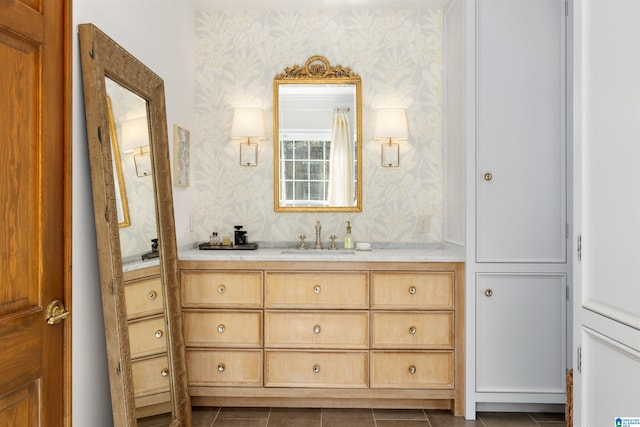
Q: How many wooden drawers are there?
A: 9